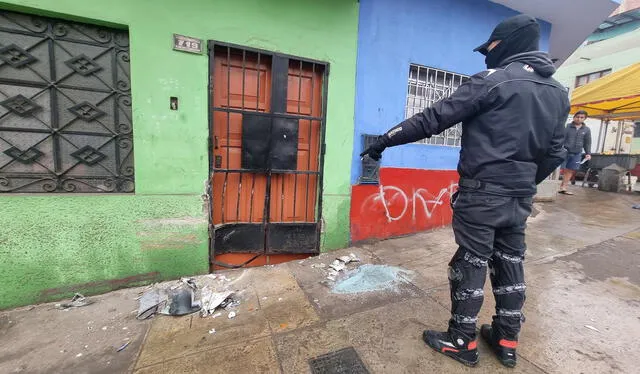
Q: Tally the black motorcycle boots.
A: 2